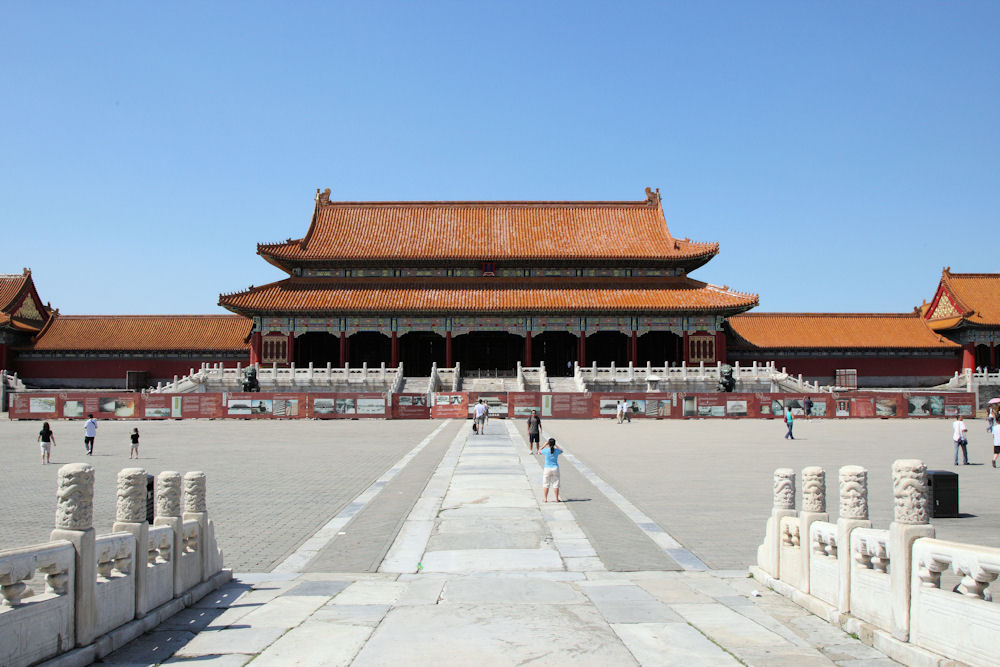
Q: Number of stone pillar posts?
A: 8